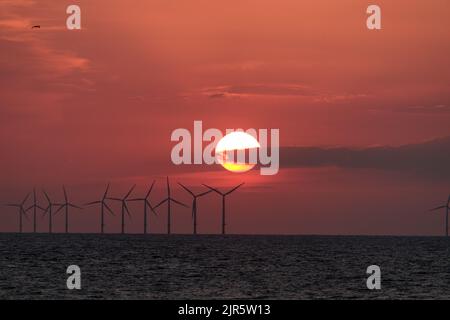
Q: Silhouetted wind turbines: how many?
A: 11